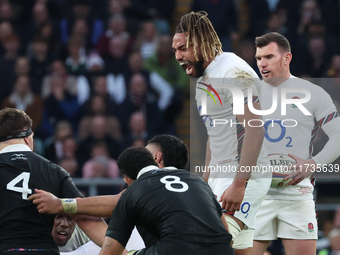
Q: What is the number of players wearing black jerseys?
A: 3